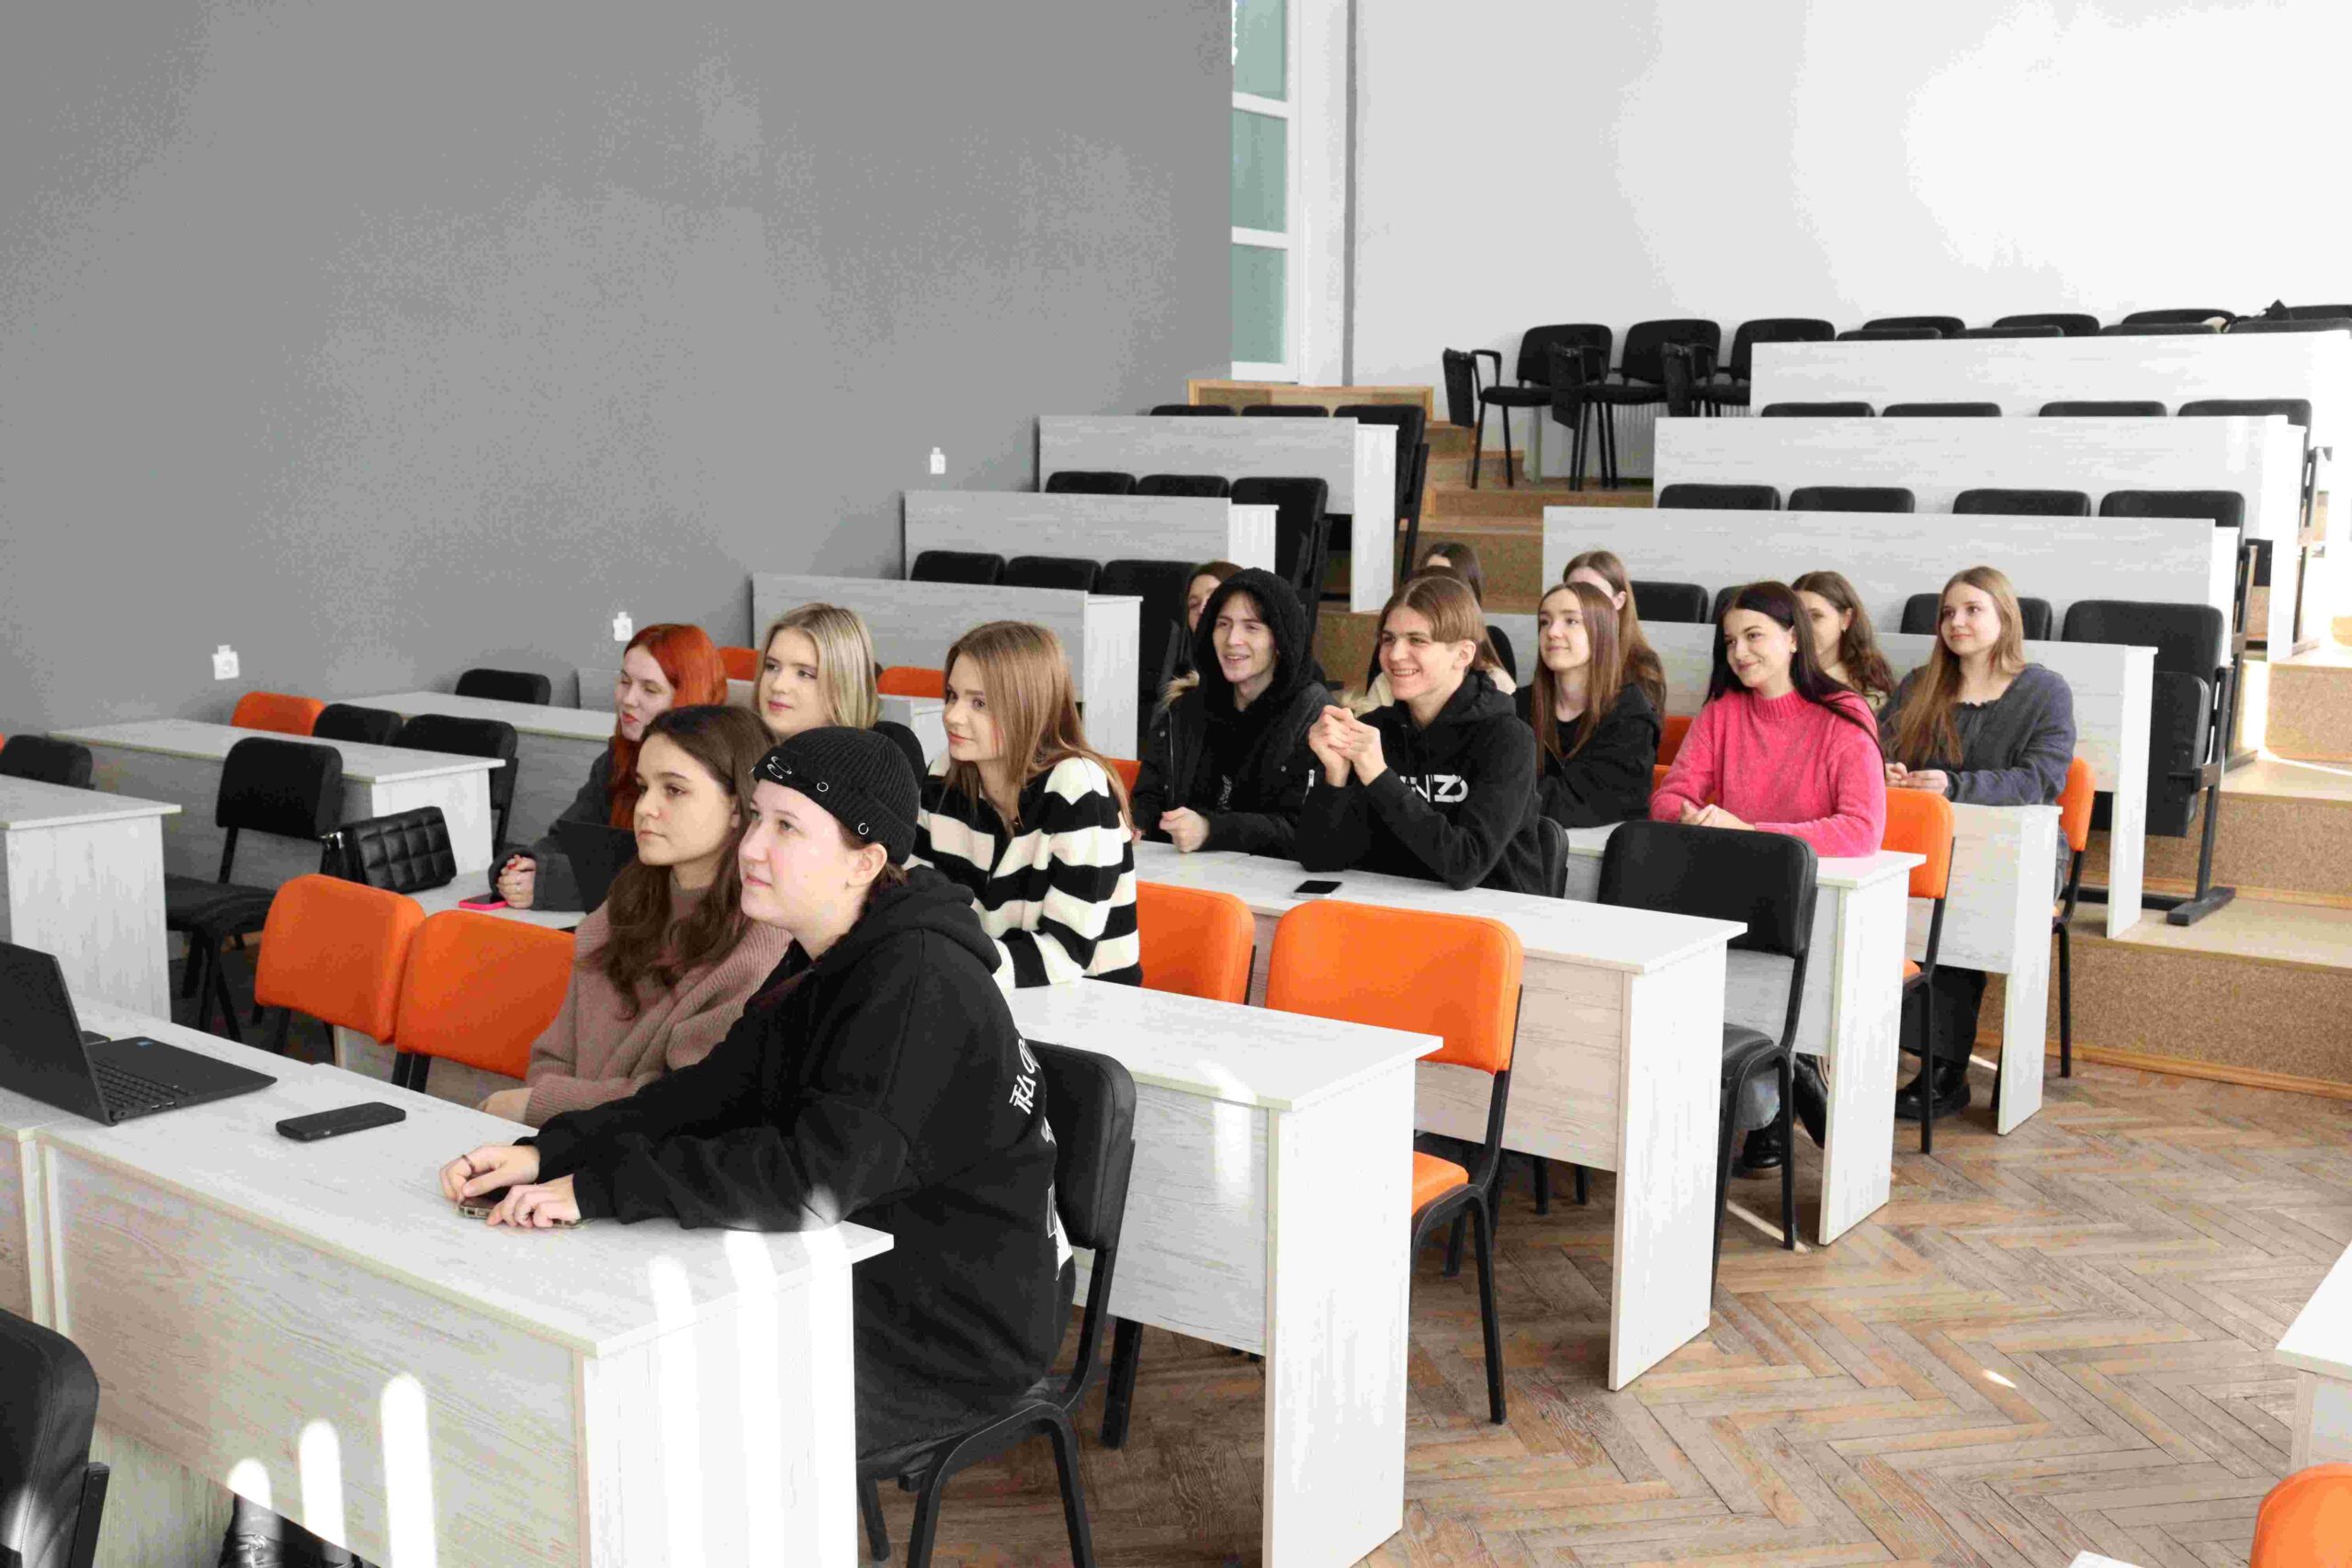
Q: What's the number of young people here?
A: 15